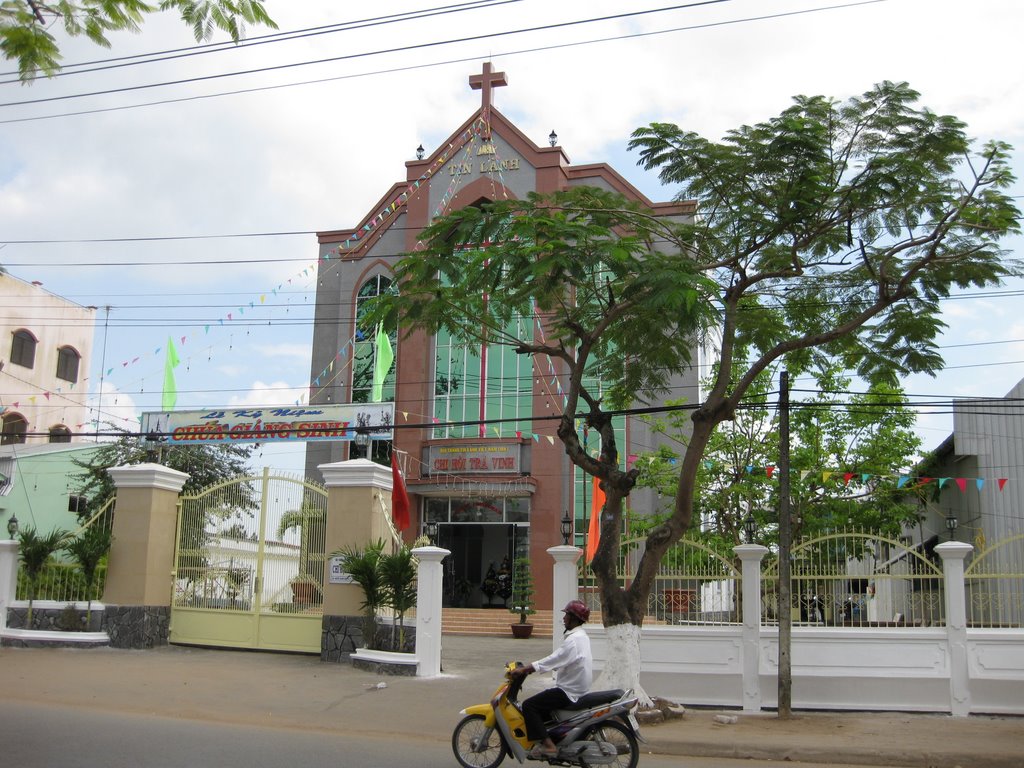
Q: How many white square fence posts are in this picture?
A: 5